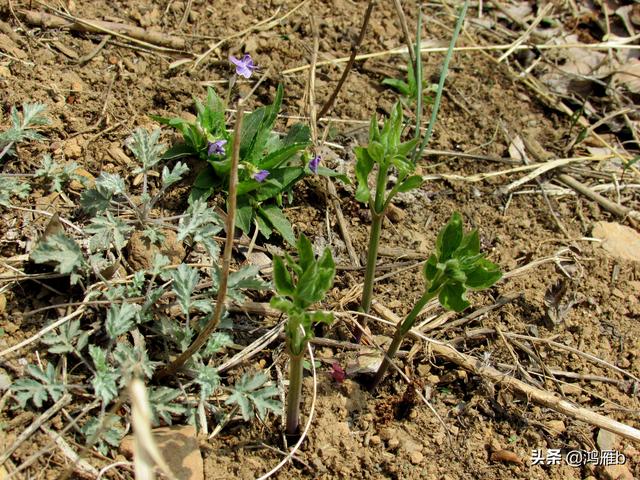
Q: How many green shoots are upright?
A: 3